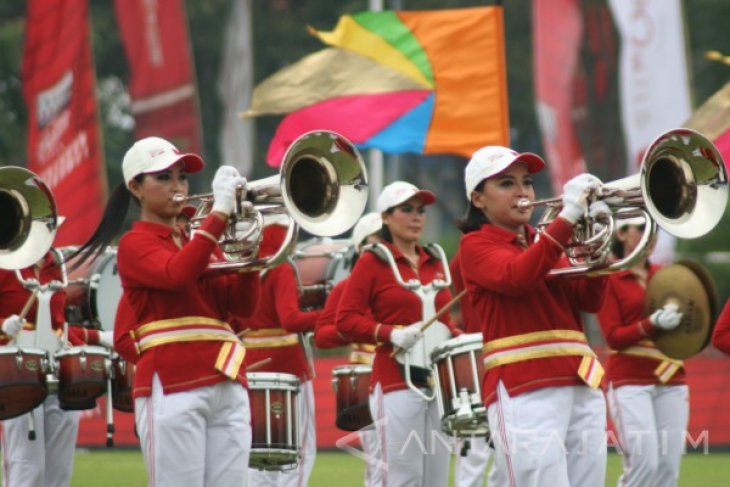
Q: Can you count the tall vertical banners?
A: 5